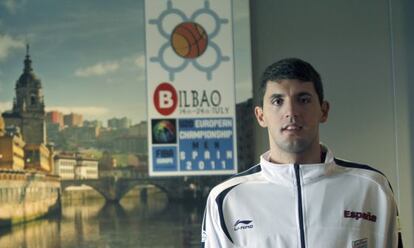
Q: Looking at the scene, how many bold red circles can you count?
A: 1